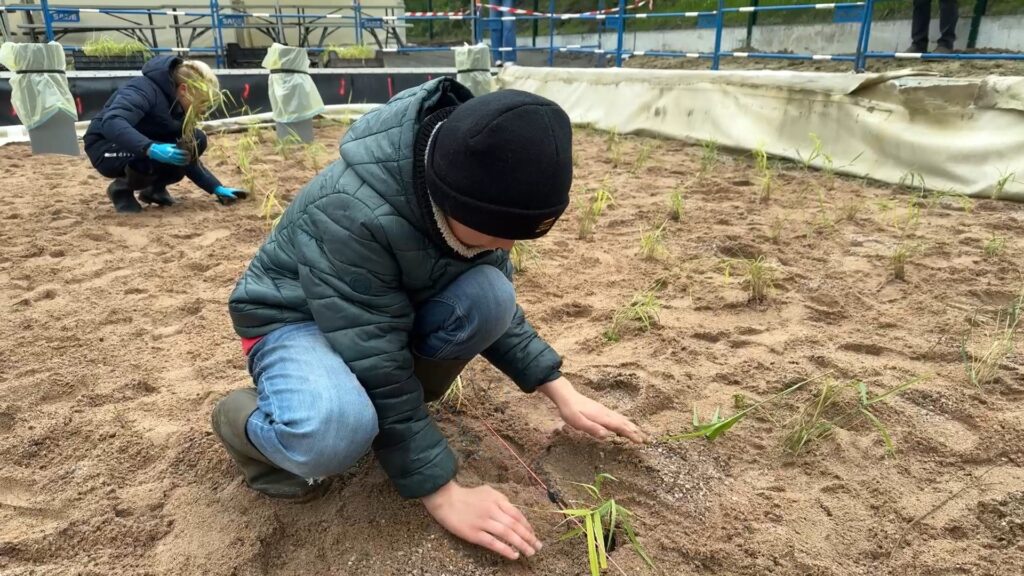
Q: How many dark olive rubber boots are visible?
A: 2